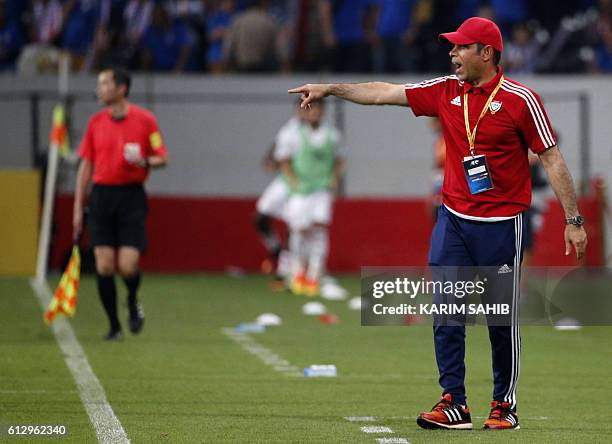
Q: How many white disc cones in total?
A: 5